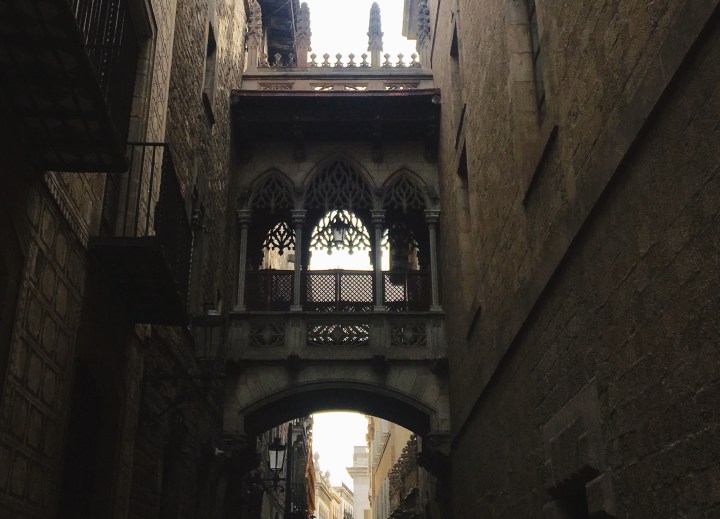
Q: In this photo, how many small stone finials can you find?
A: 11